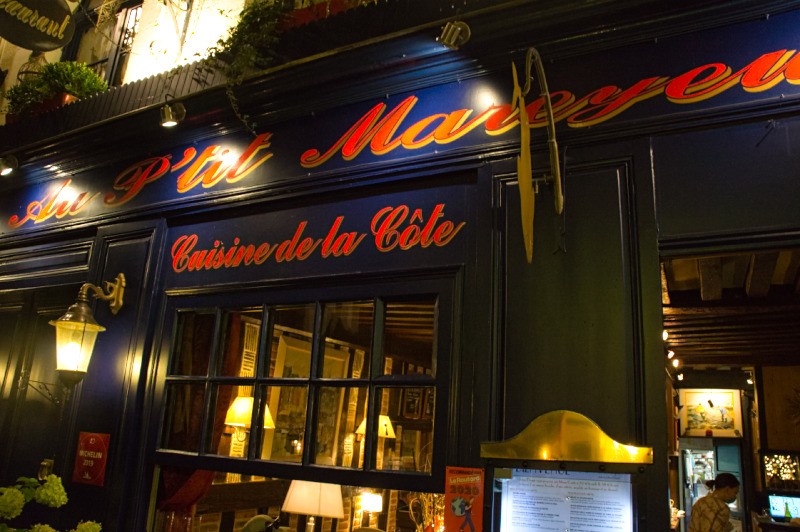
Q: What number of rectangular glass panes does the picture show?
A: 10